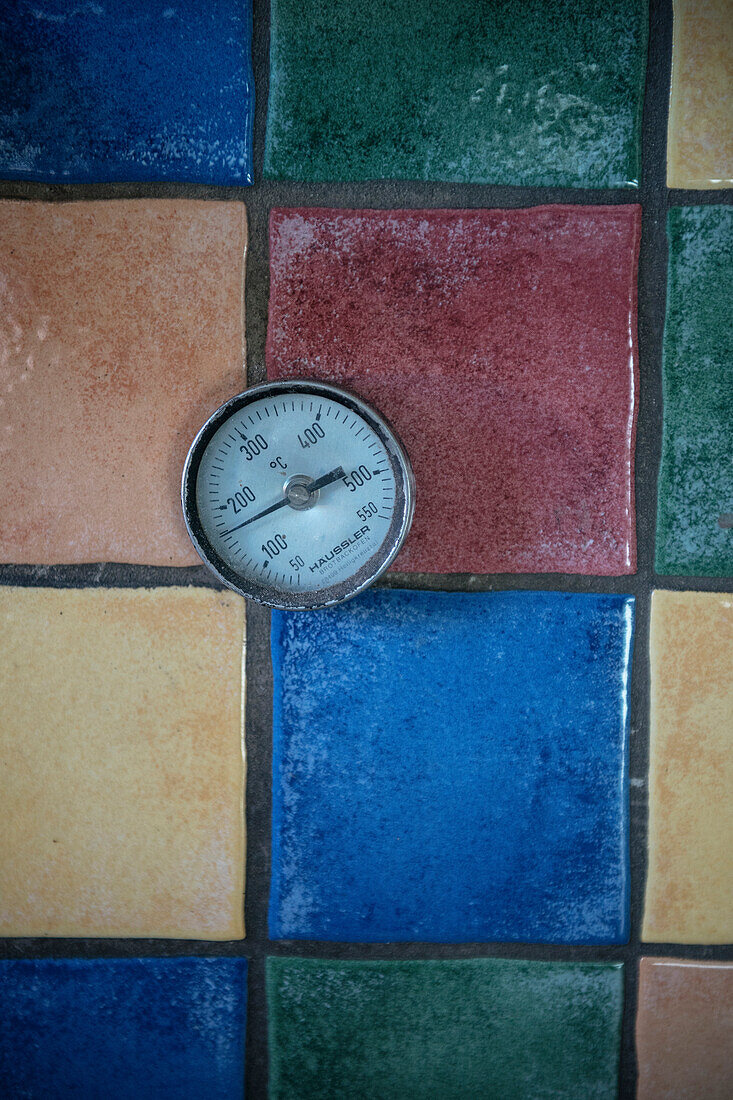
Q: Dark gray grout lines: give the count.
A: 5